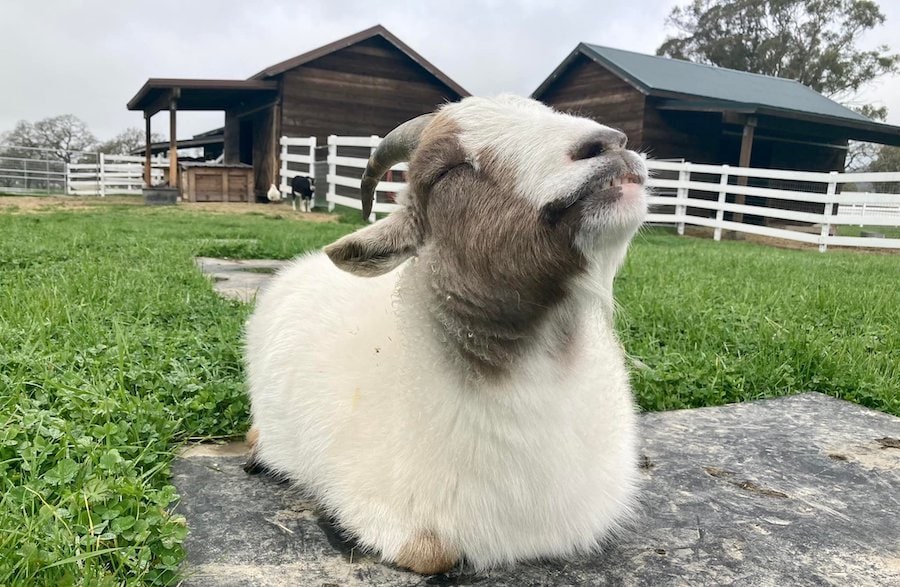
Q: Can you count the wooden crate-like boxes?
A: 1